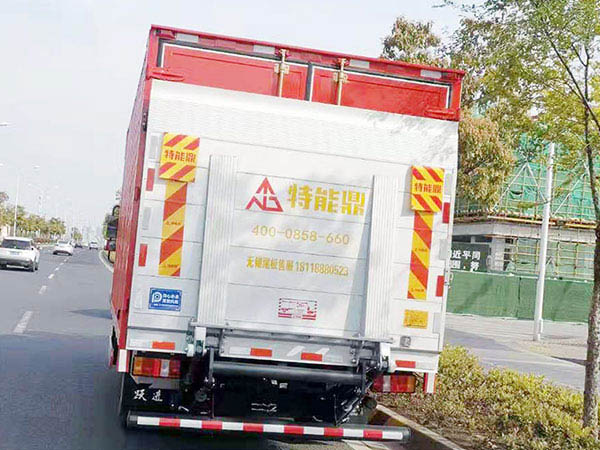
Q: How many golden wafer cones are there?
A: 0